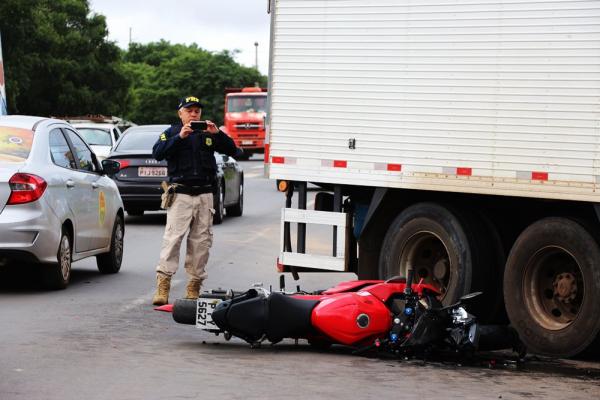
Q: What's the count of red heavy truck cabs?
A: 1